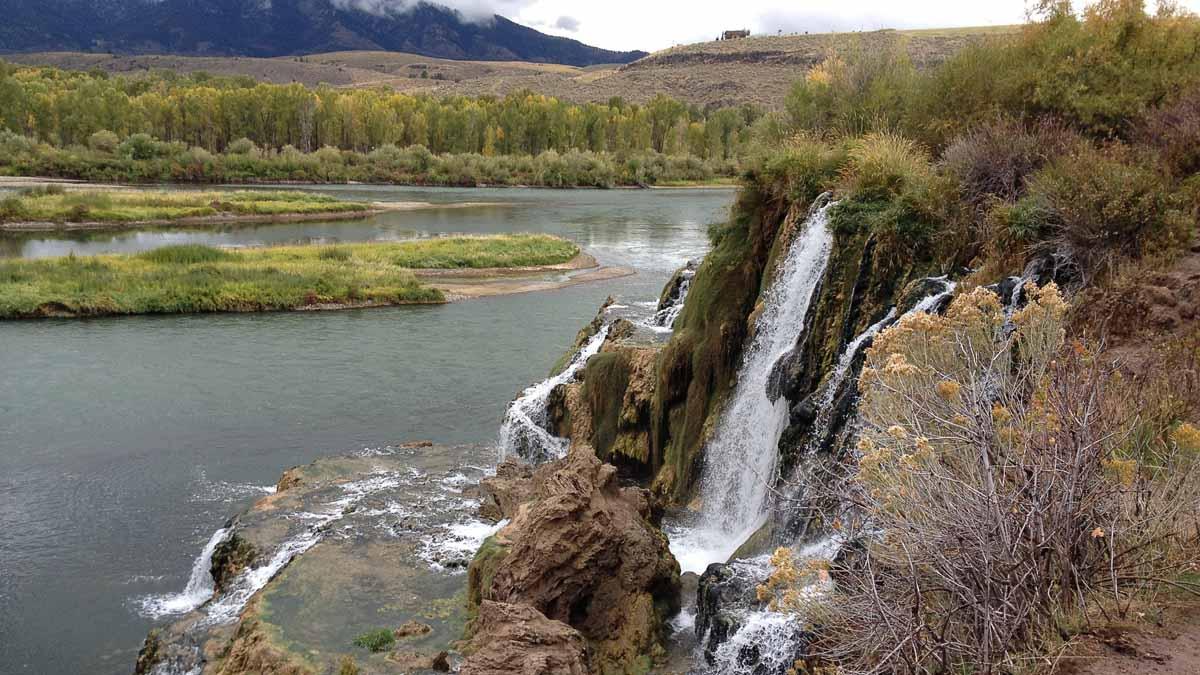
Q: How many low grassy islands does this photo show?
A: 2